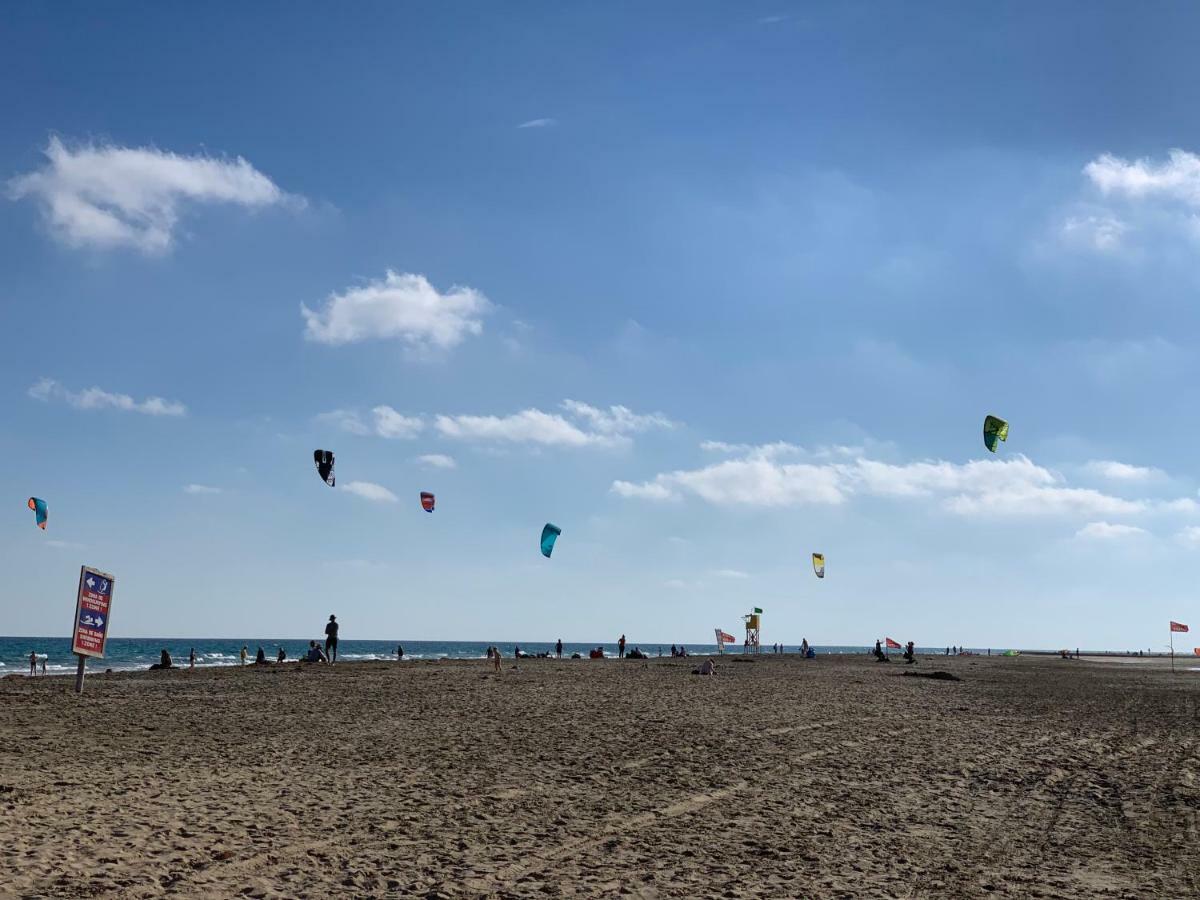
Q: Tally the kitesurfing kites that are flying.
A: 6